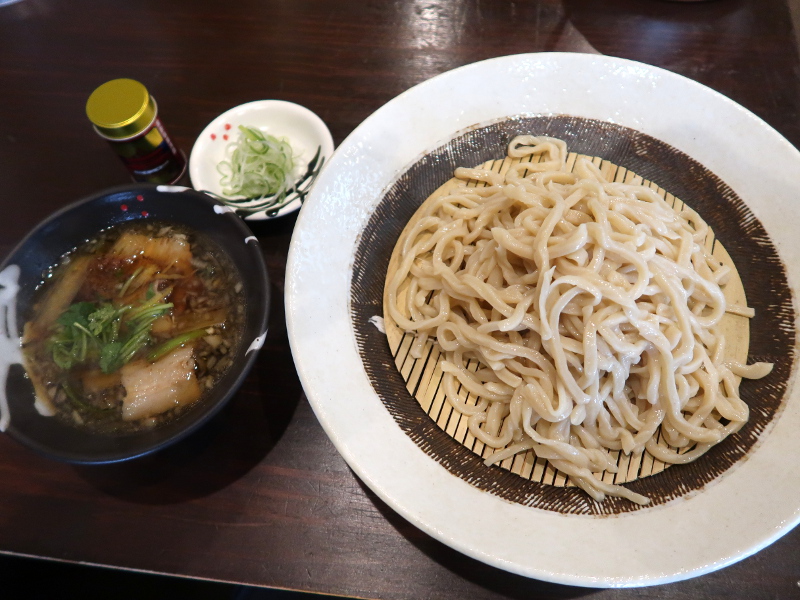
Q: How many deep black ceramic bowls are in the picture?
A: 1